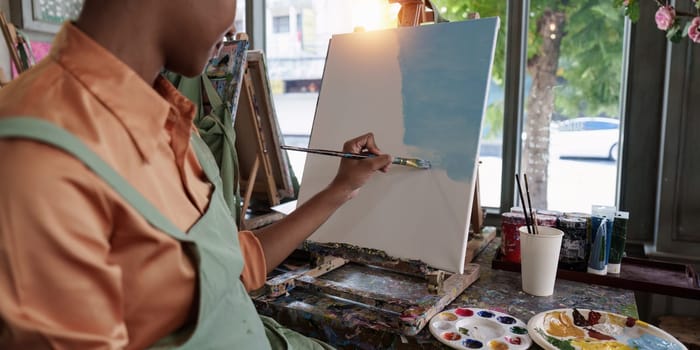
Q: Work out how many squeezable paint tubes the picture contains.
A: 3